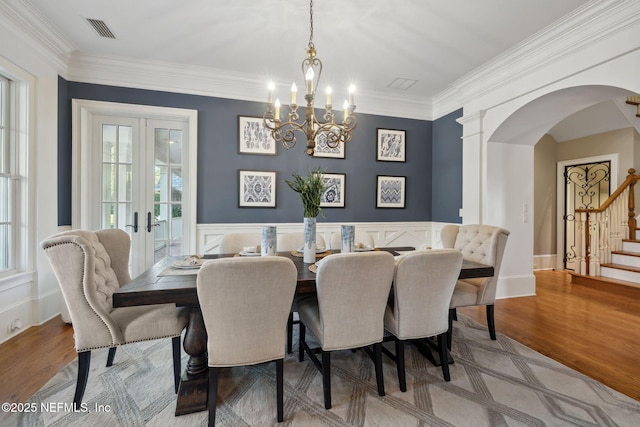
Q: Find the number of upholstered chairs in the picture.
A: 8